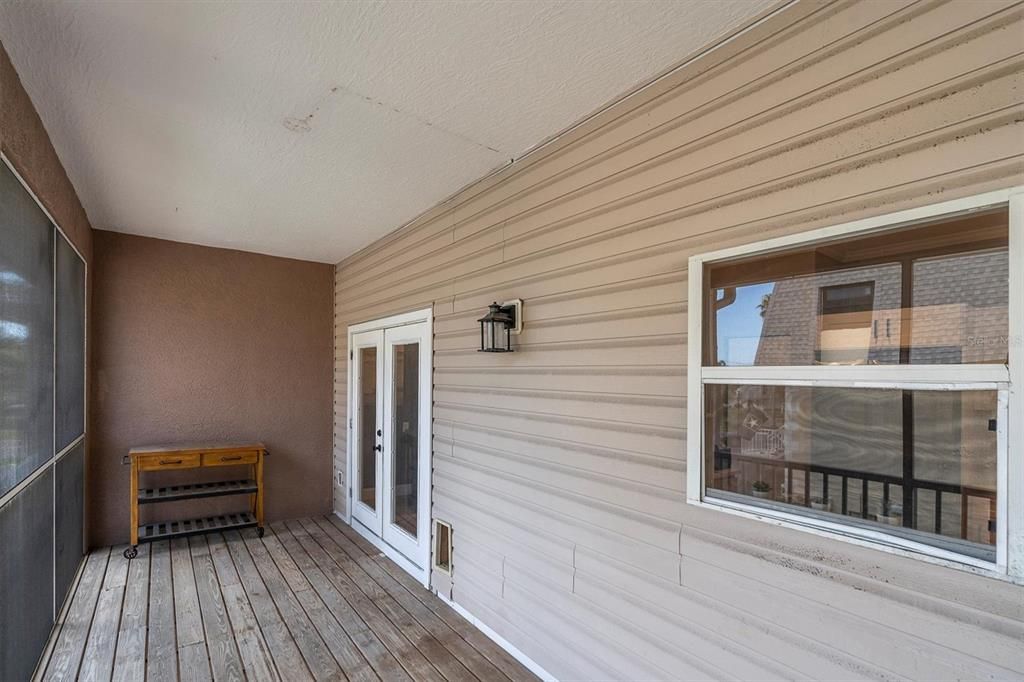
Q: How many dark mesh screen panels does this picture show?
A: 4